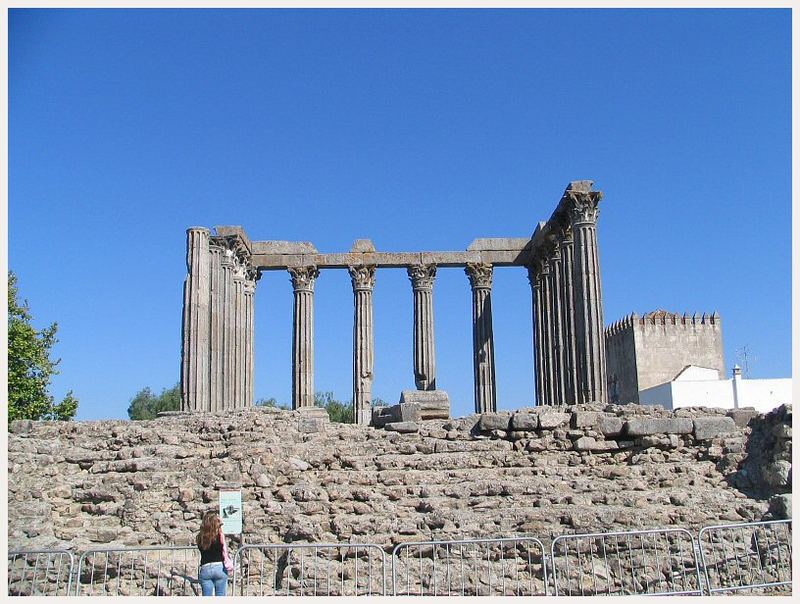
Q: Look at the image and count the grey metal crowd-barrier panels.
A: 6